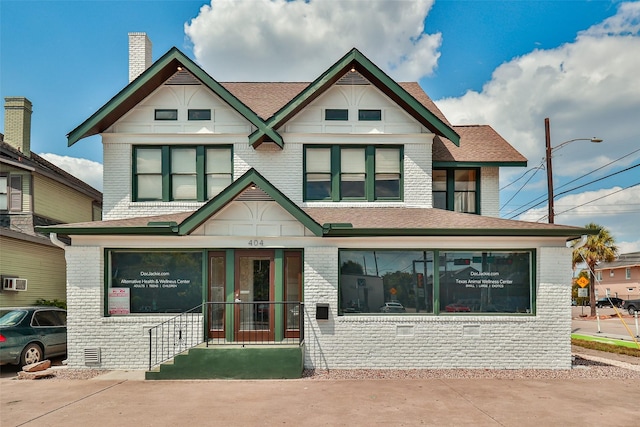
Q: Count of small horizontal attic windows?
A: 4